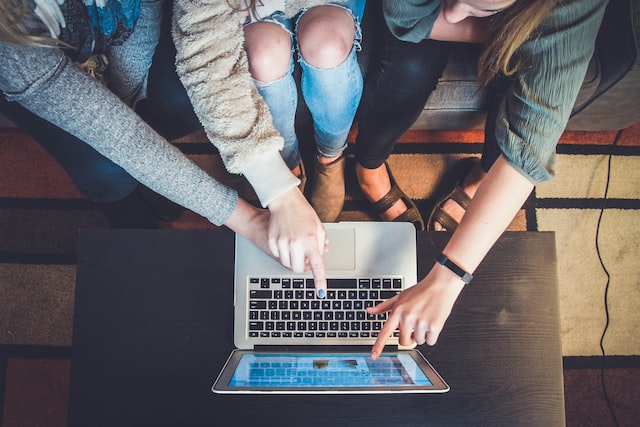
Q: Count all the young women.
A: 3